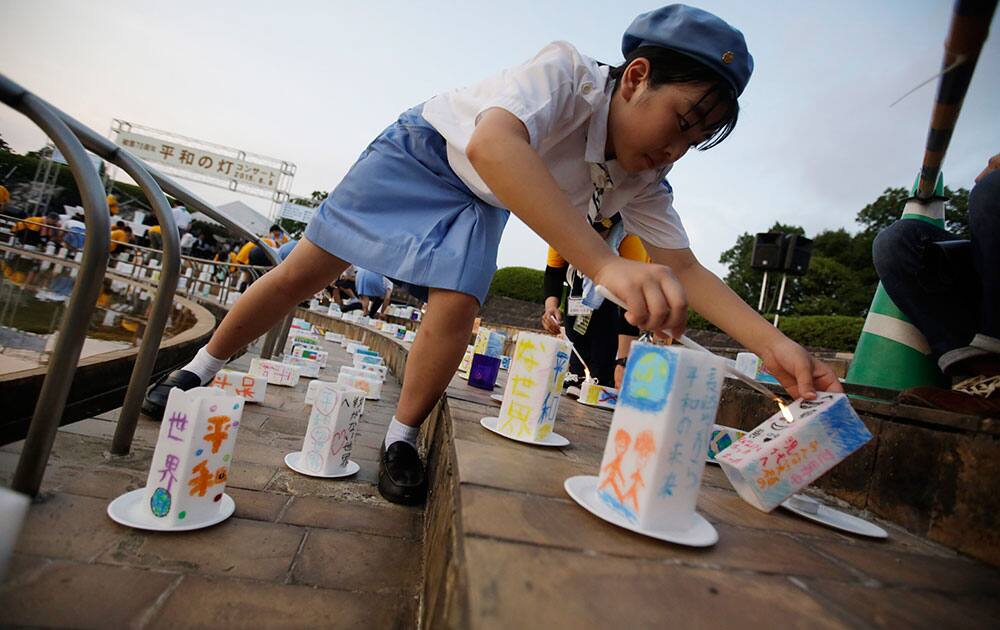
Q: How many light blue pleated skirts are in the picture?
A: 2